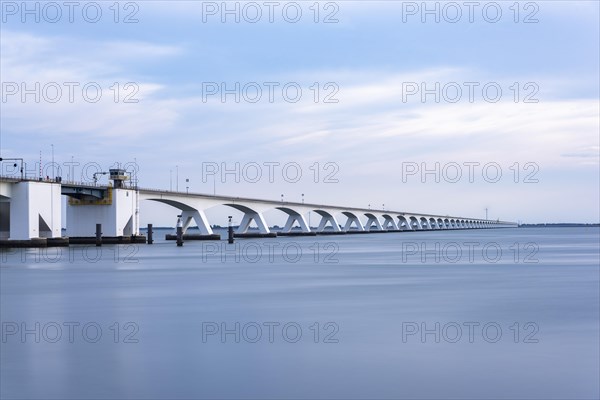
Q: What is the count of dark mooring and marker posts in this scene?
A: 4